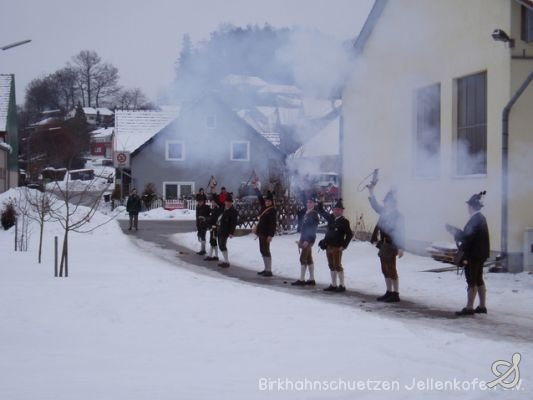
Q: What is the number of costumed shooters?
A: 8